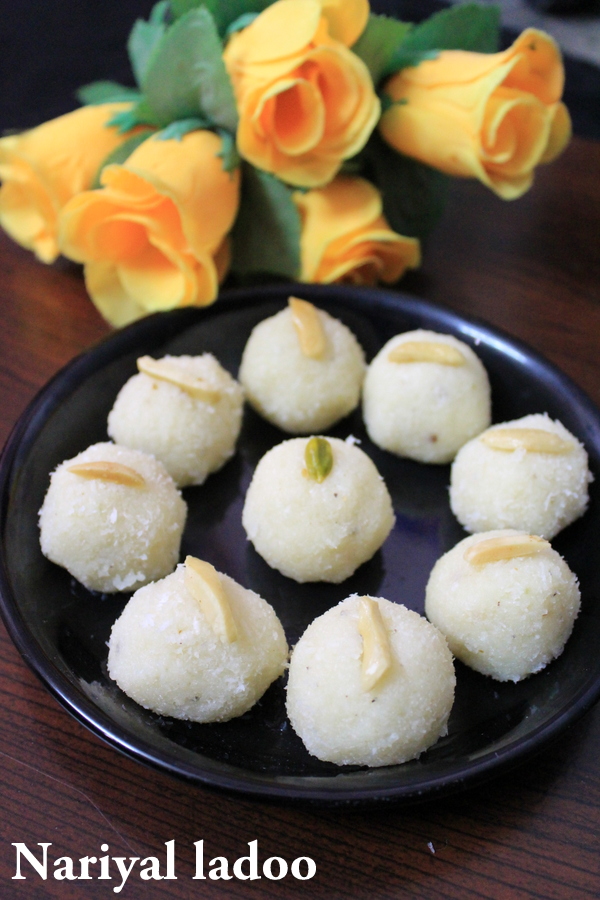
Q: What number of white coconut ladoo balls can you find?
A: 9